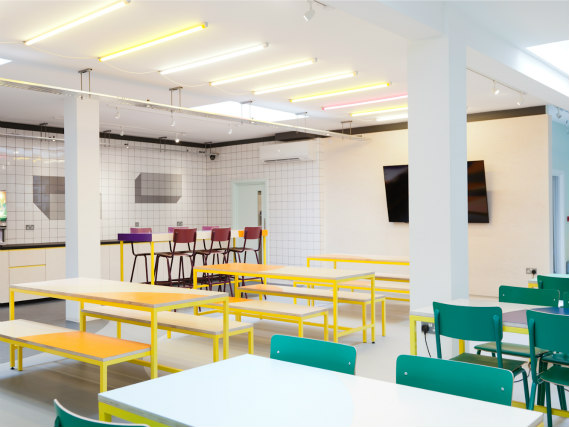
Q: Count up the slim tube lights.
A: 9